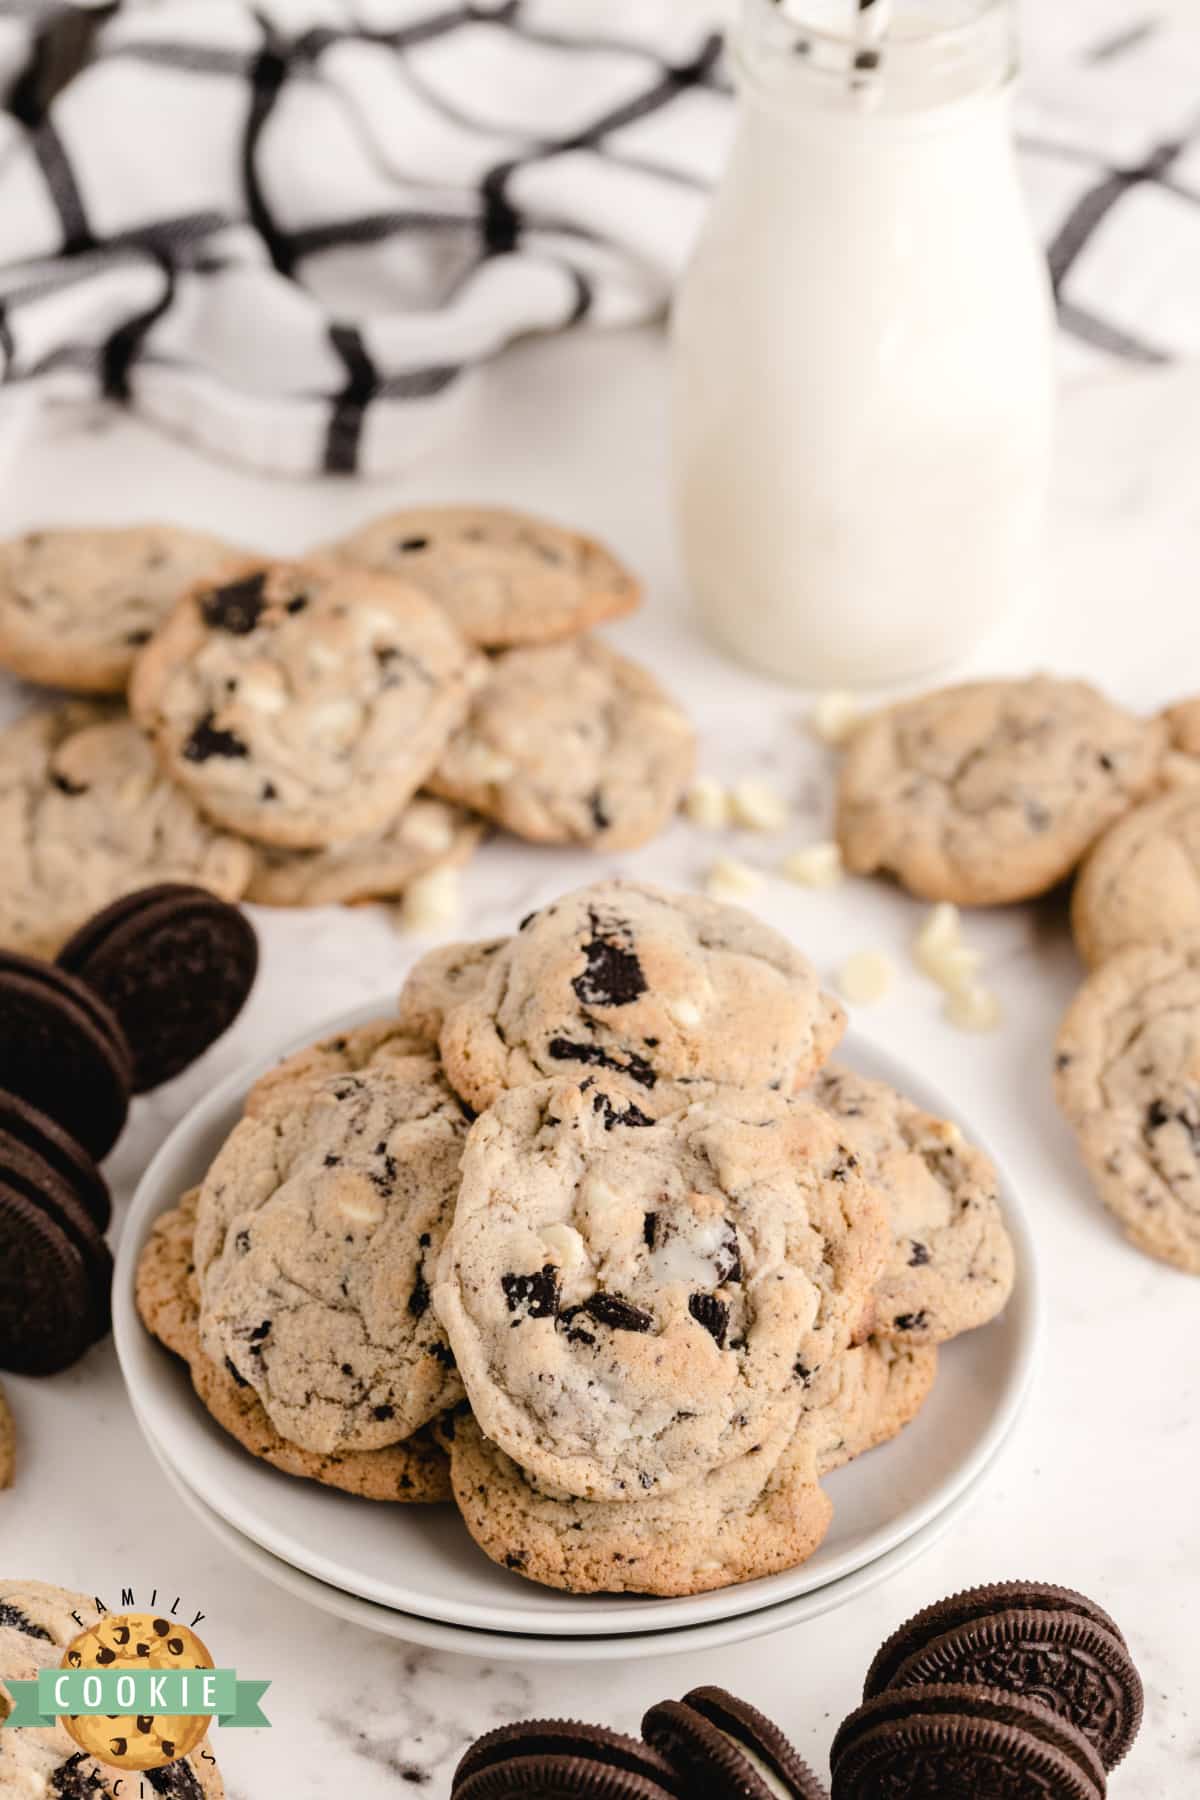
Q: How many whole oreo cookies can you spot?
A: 8